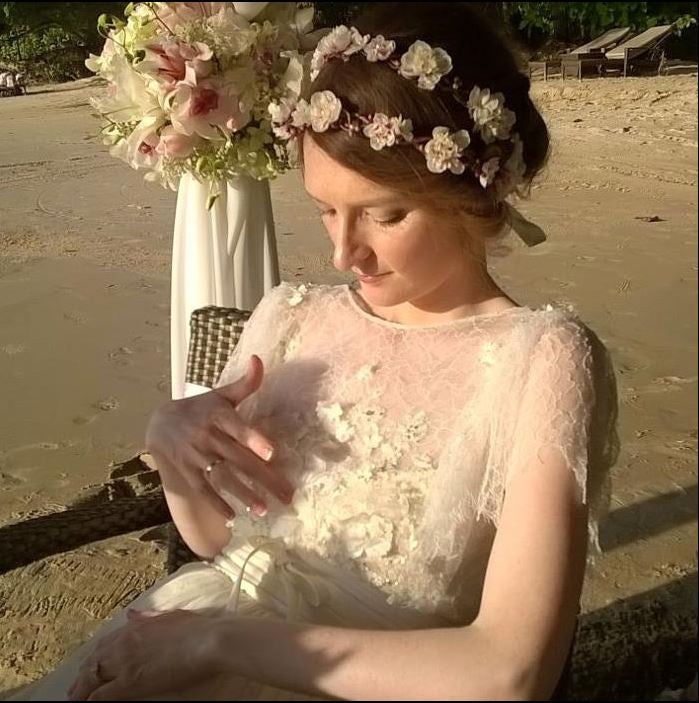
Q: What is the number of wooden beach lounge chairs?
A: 2